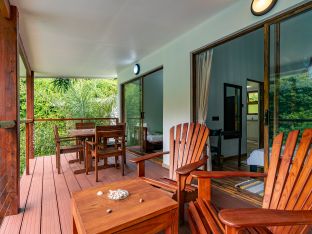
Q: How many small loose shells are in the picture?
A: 3